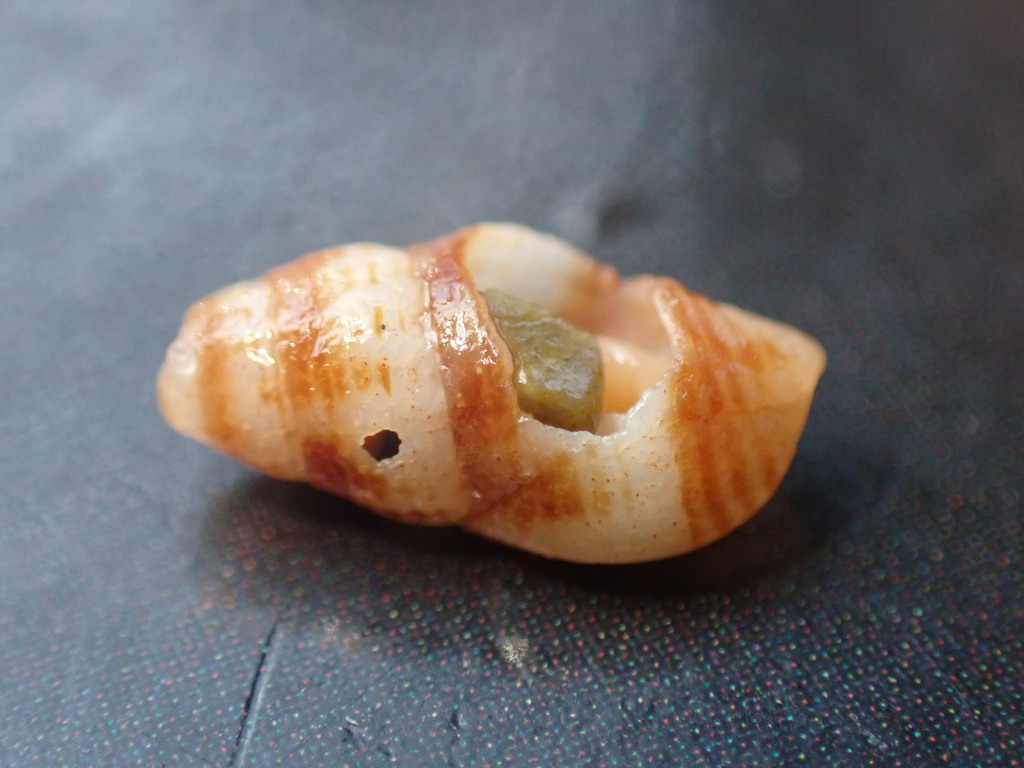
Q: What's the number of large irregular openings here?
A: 1